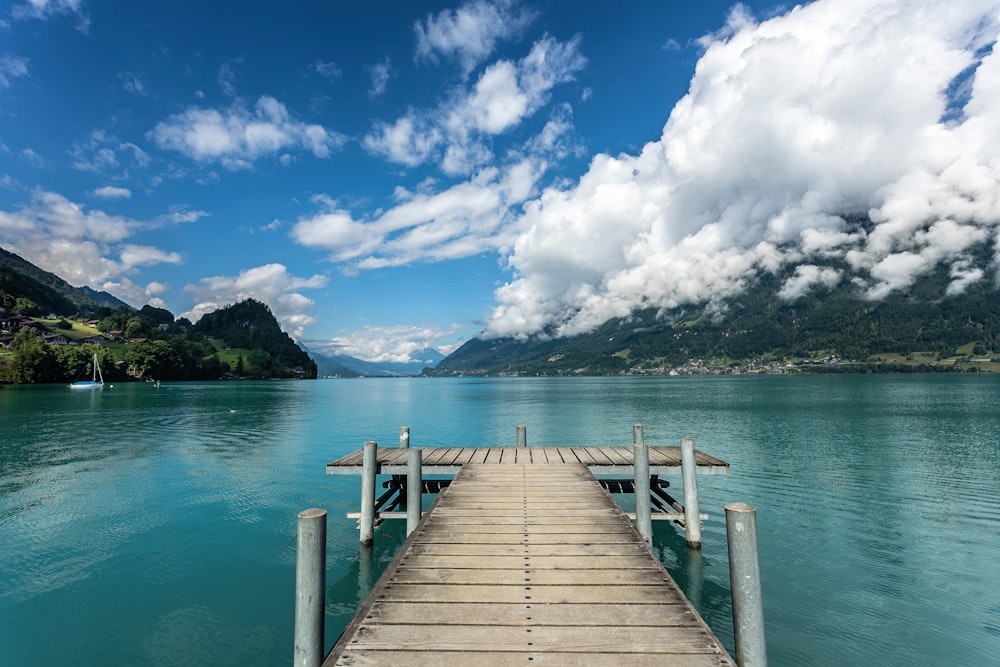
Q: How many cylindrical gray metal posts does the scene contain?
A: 9